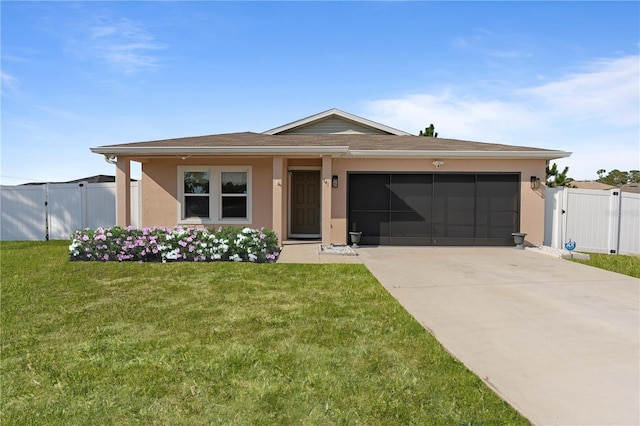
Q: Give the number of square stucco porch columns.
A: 3